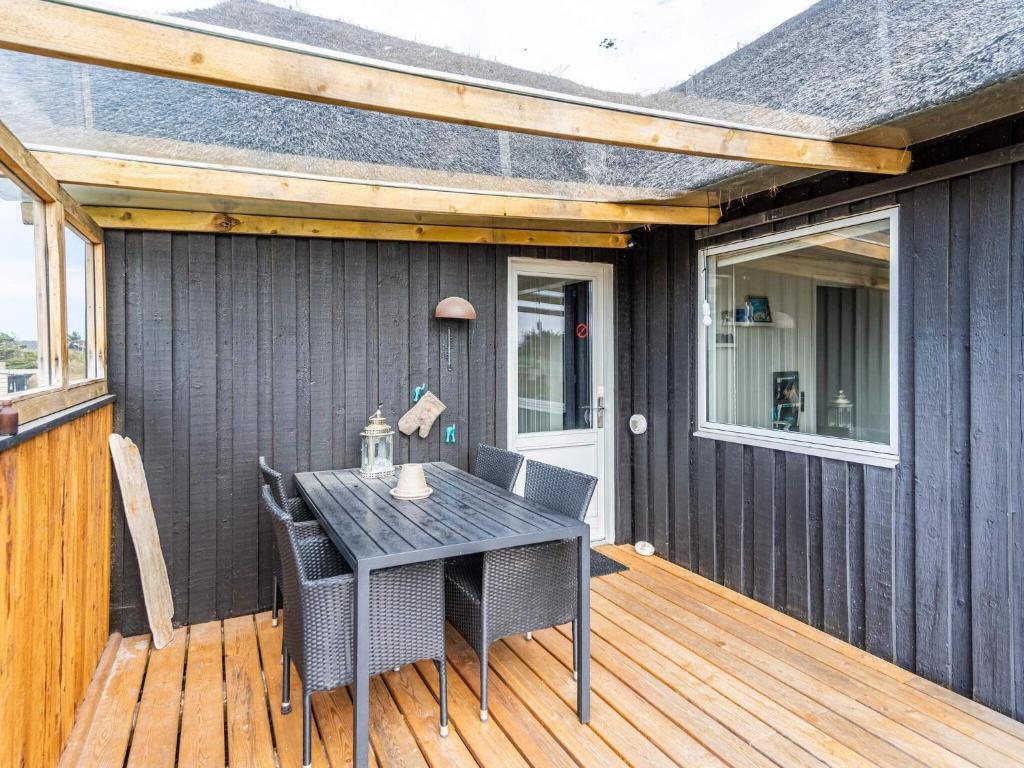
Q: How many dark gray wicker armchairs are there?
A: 4